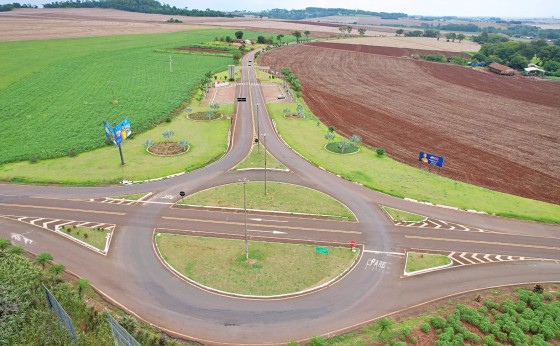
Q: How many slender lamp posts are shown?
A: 3